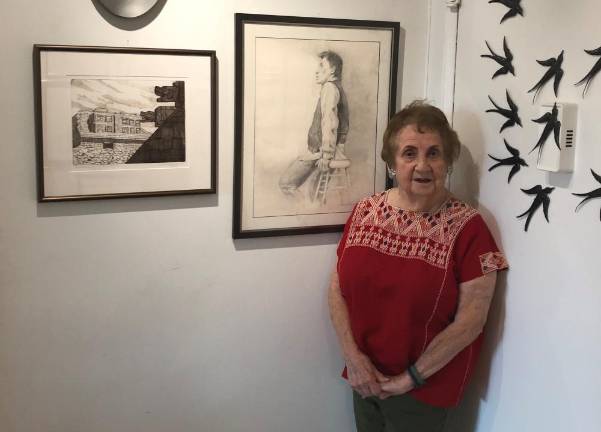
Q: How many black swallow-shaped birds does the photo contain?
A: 9